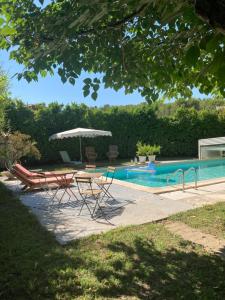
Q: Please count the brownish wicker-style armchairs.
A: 2